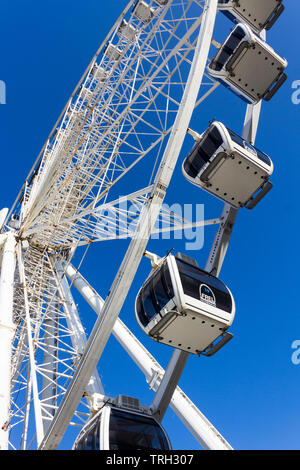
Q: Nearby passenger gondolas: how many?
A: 5